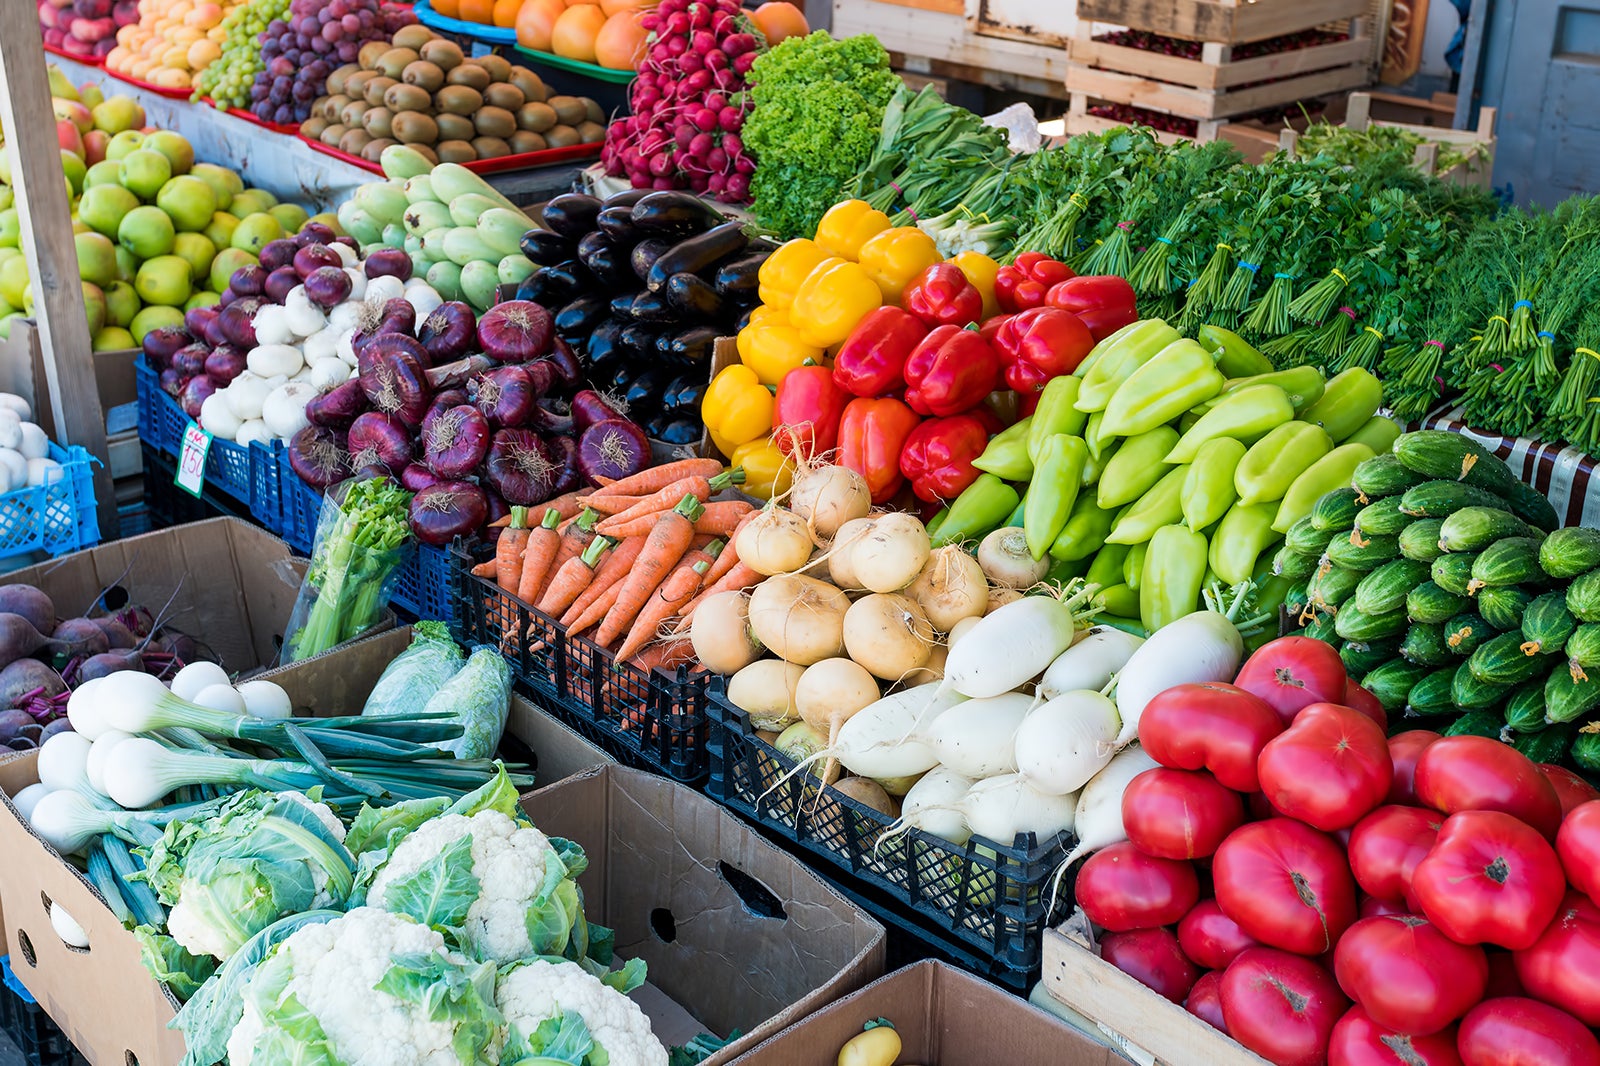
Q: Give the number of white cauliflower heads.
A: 4